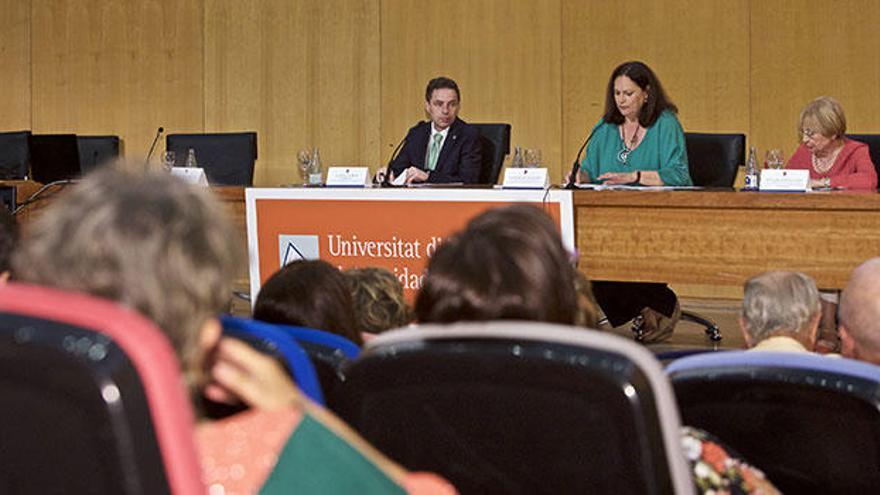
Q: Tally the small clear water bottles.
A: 4